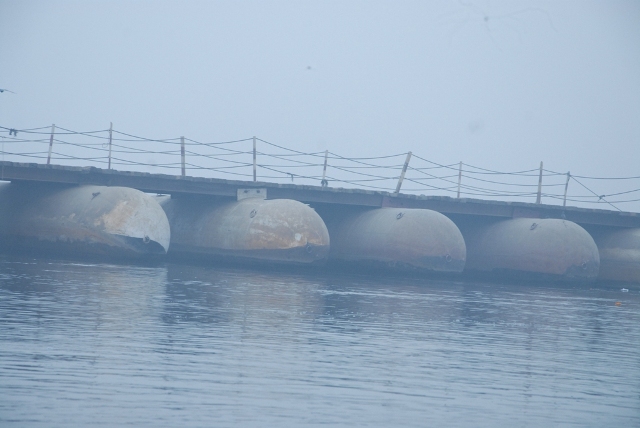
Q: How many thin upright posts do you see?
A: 9